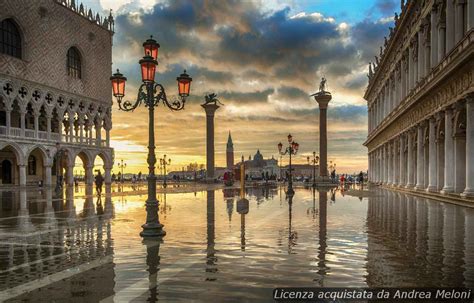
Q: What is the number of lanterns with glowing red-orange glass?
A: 4